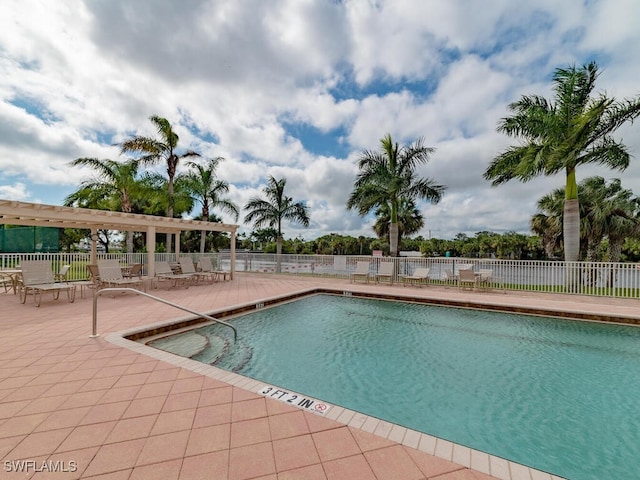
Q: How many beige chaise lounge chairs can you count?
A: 8